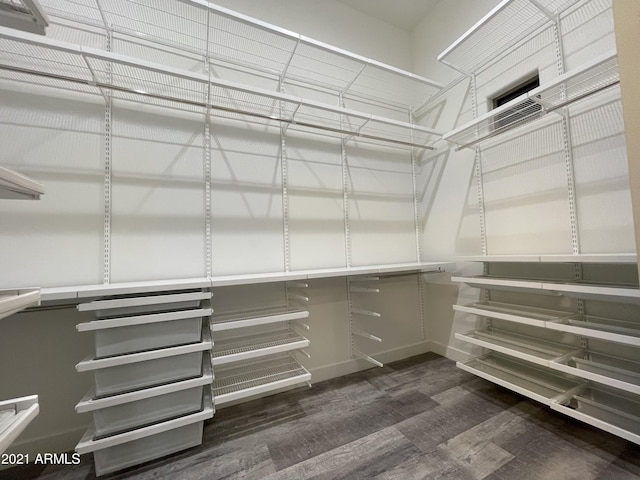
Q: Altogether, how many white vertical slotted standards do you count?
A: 7